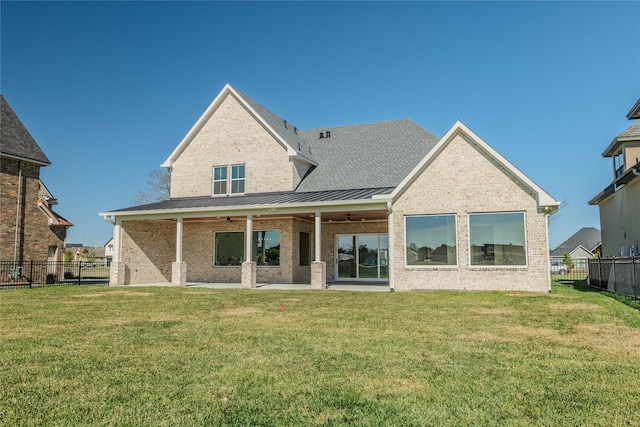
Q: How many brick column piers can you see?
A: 4